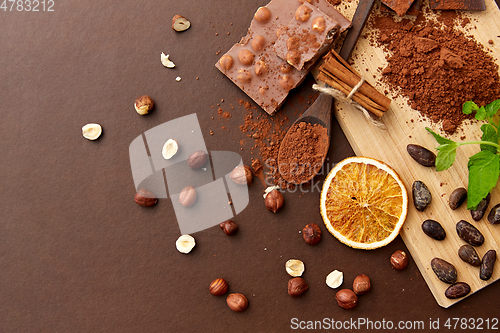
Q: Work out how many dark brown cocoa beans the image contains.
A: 11